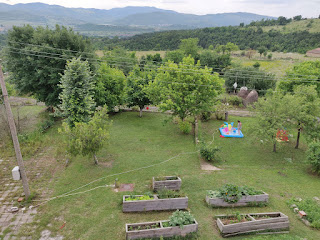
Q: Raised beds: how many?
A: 5